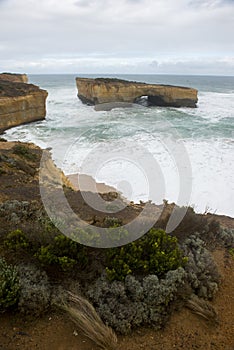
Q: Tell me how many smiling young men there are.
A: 0